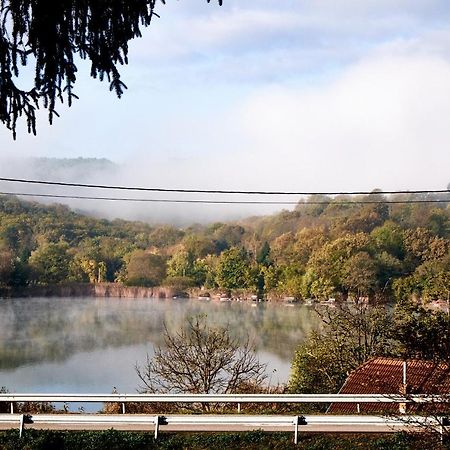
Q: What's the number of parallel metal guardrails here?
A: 2